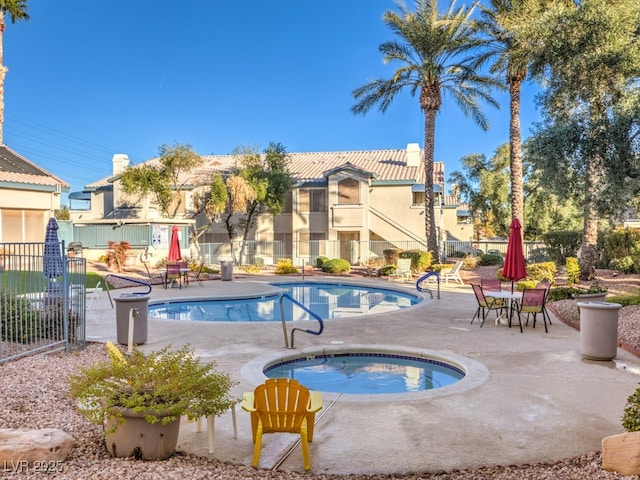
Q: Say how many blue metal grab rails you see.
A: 3